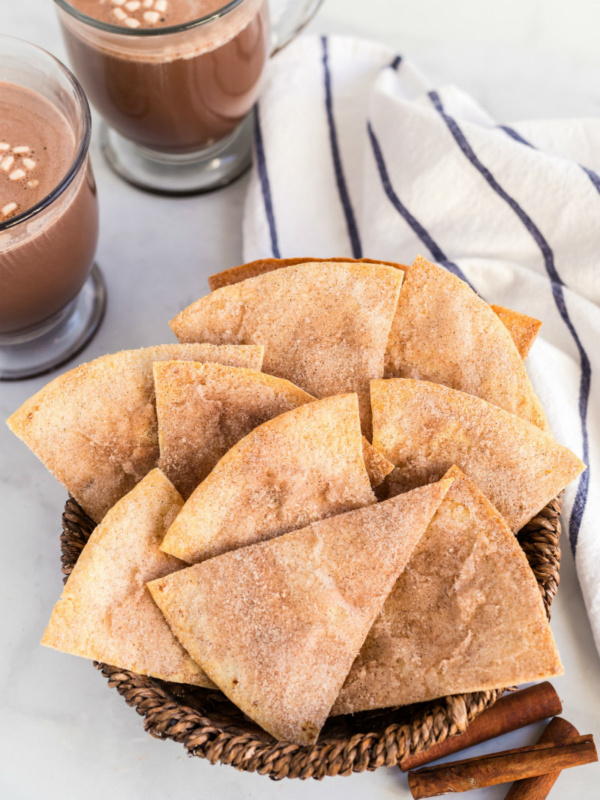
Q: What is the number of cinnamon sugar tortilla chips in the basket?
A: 11